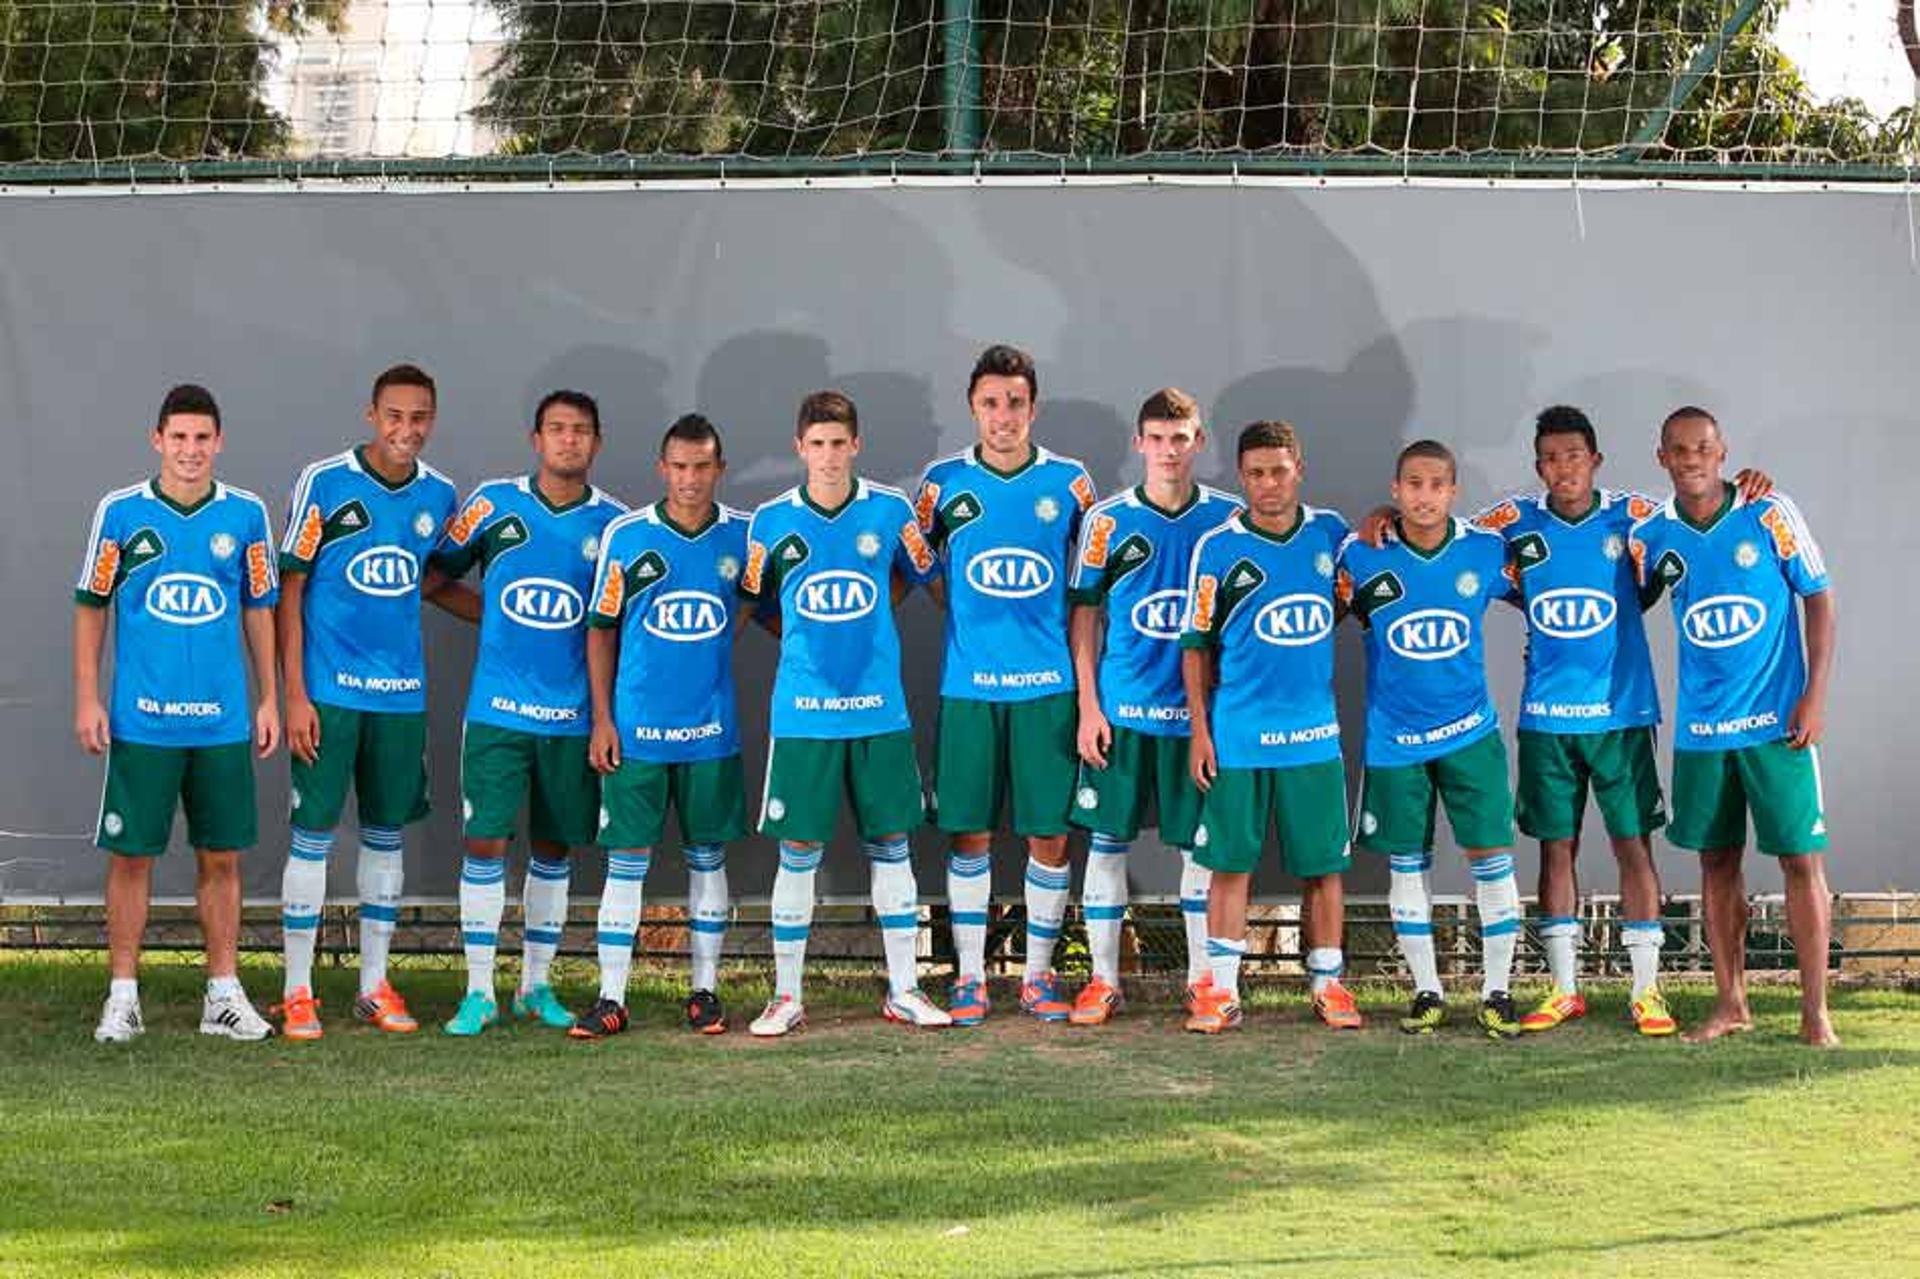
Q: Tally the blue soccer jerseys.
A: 11